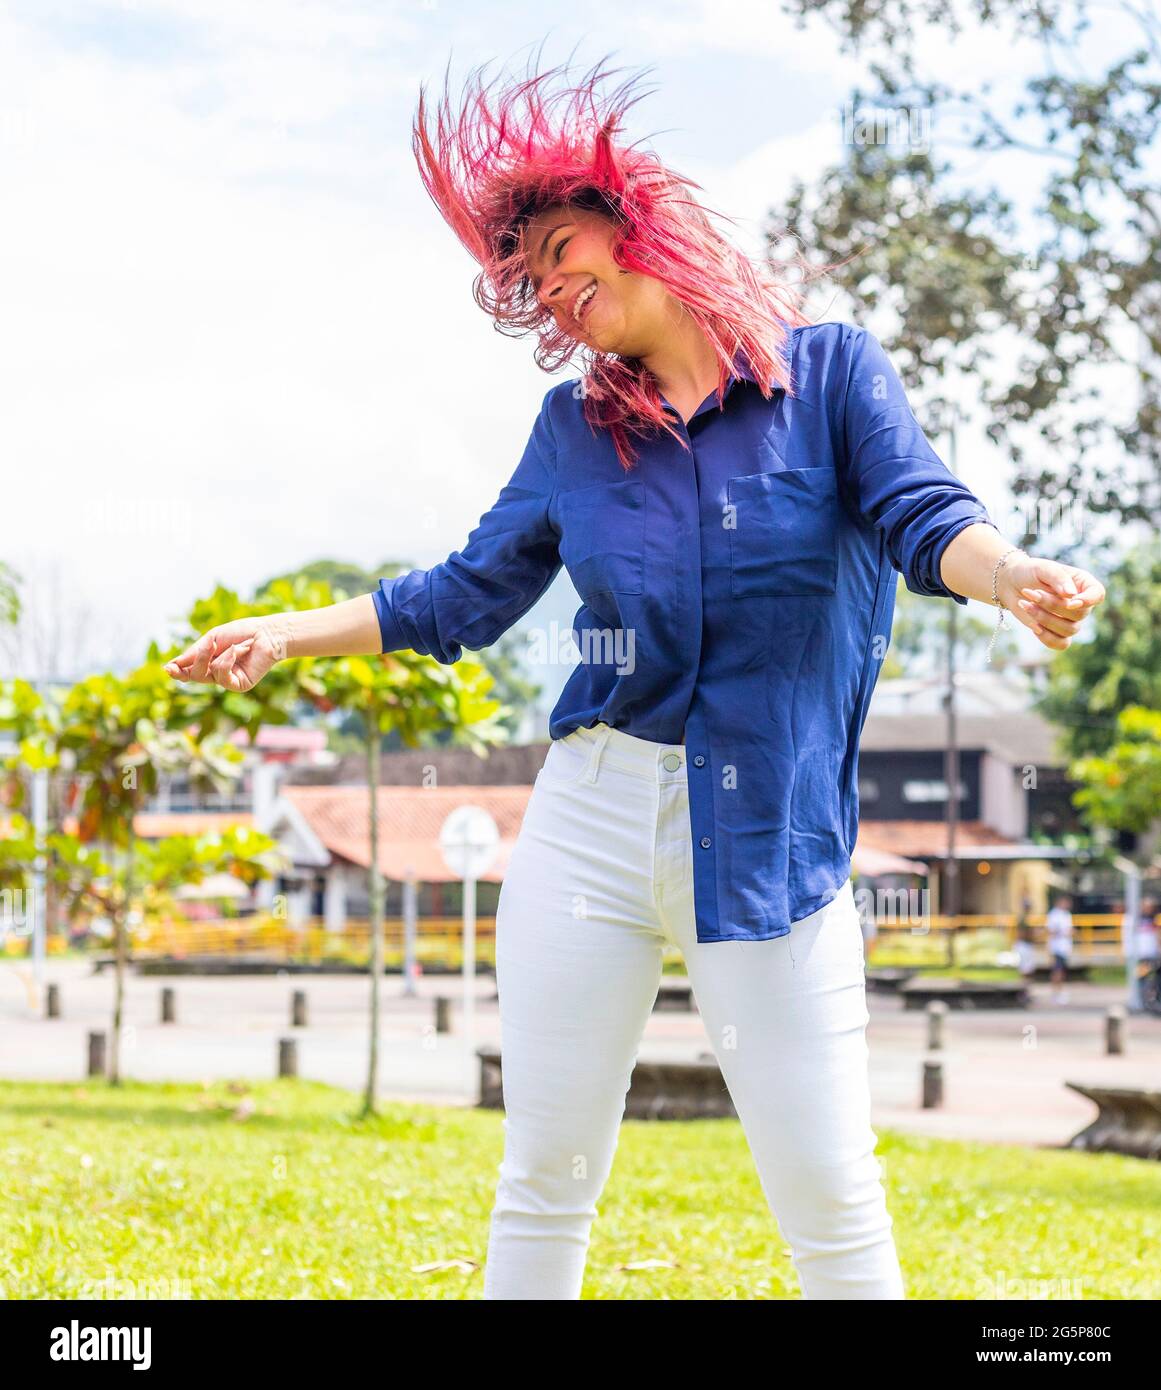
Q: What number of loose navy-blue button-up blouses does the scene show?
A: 1